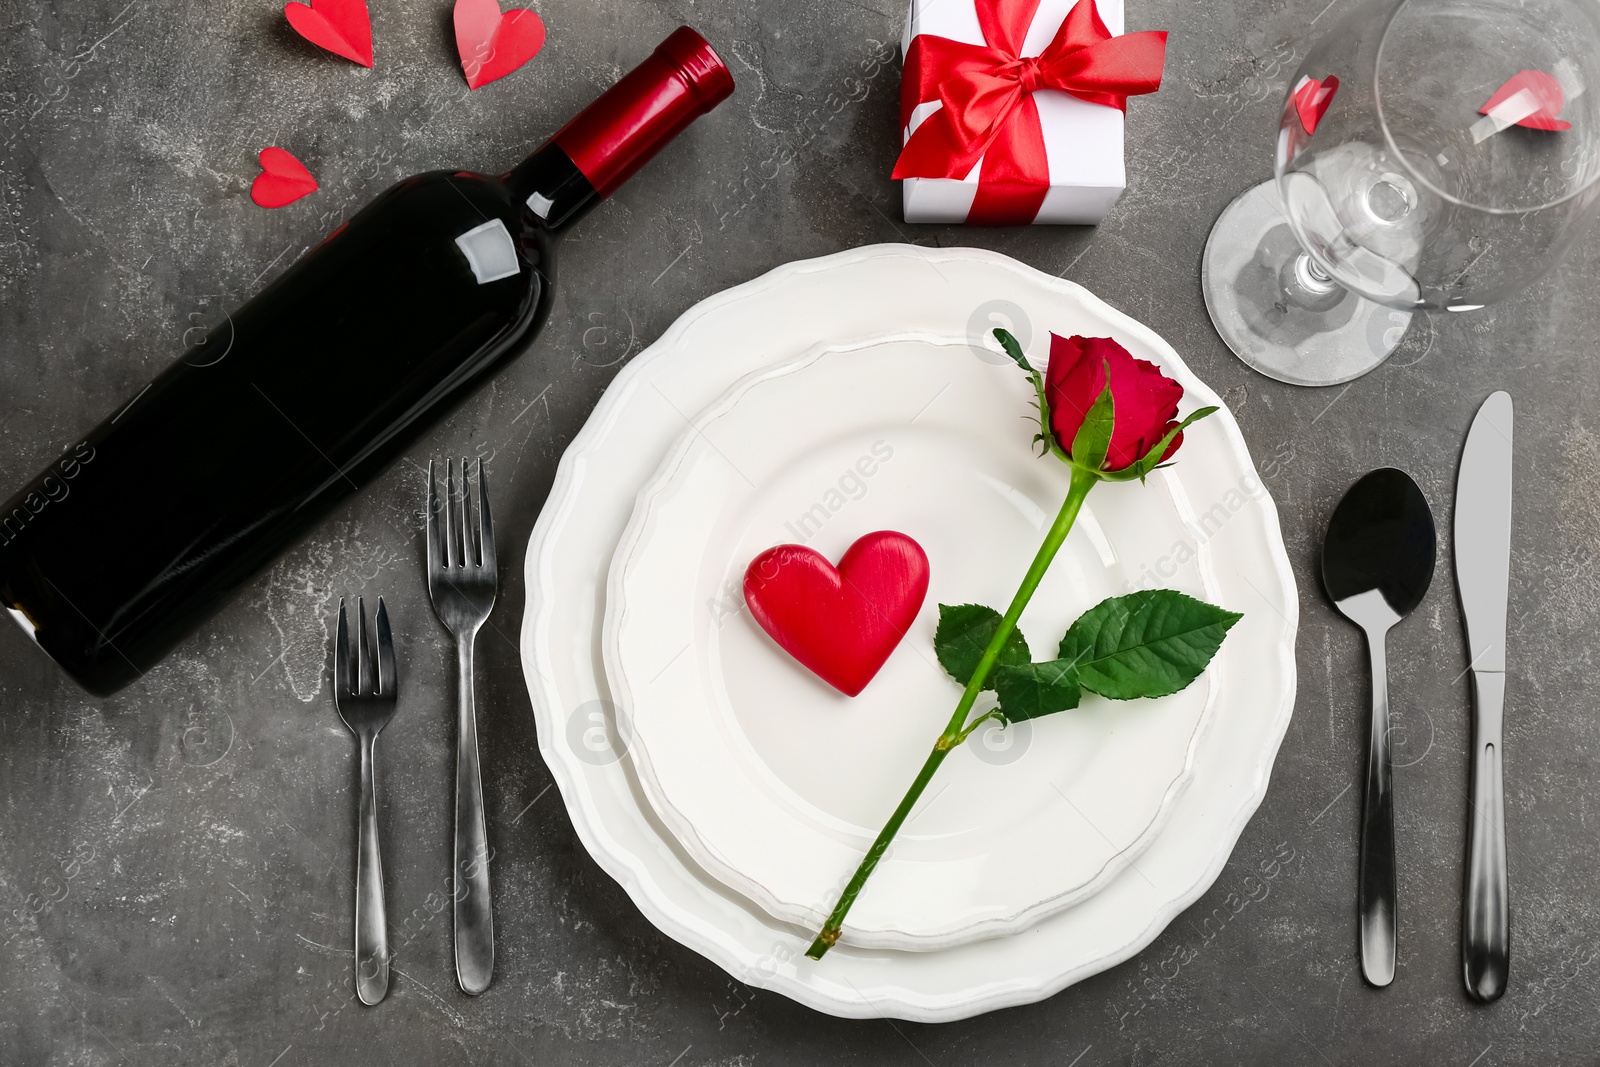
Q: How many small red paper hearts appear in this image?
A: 5